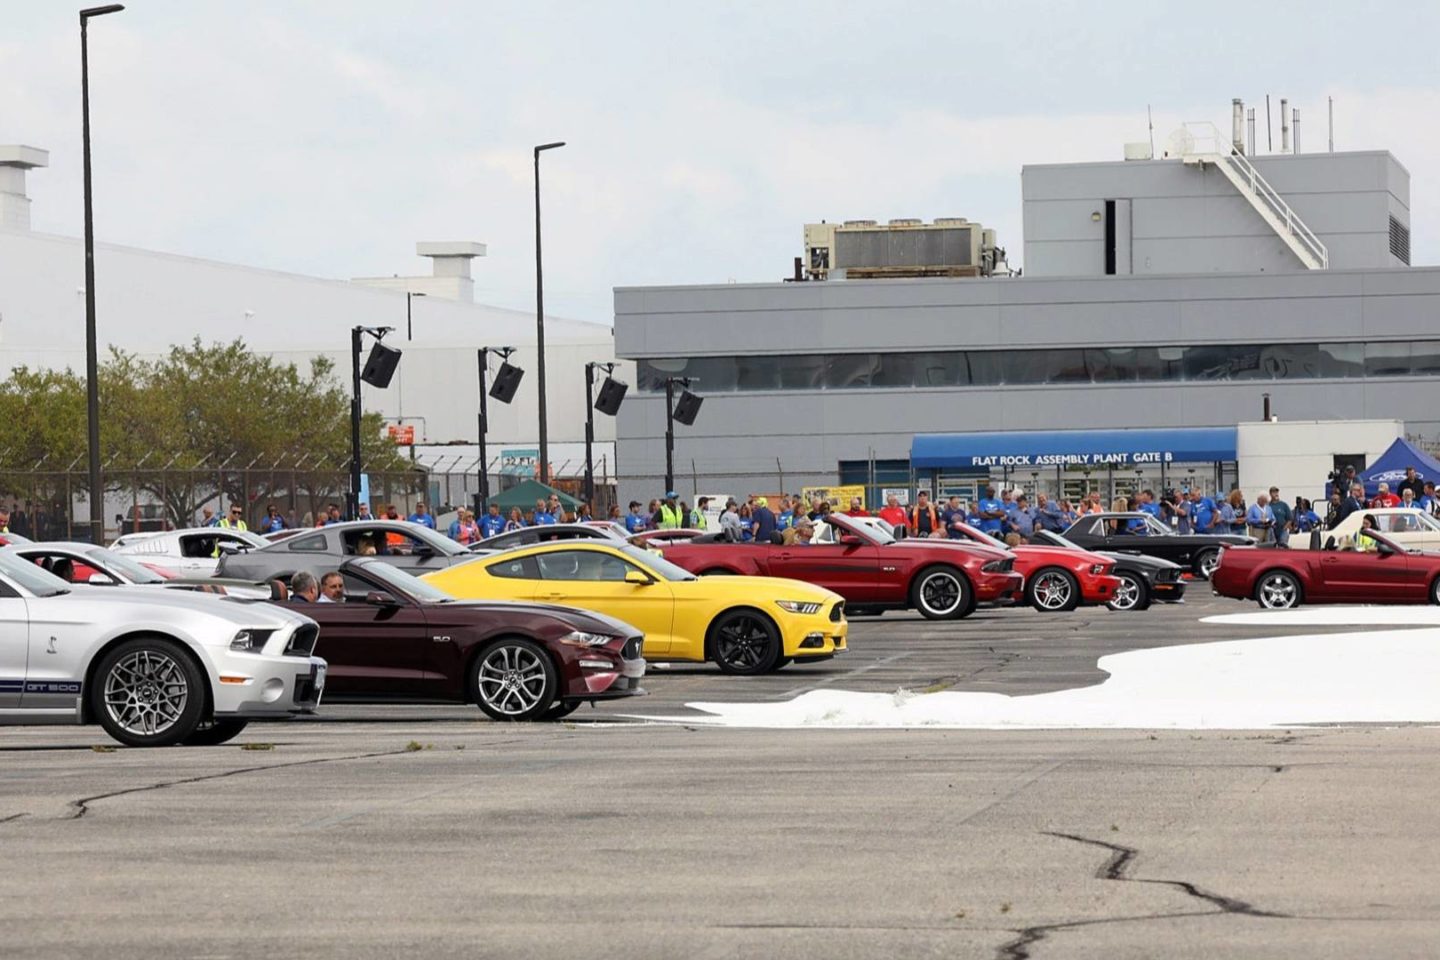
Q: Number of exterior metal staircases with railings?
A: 1